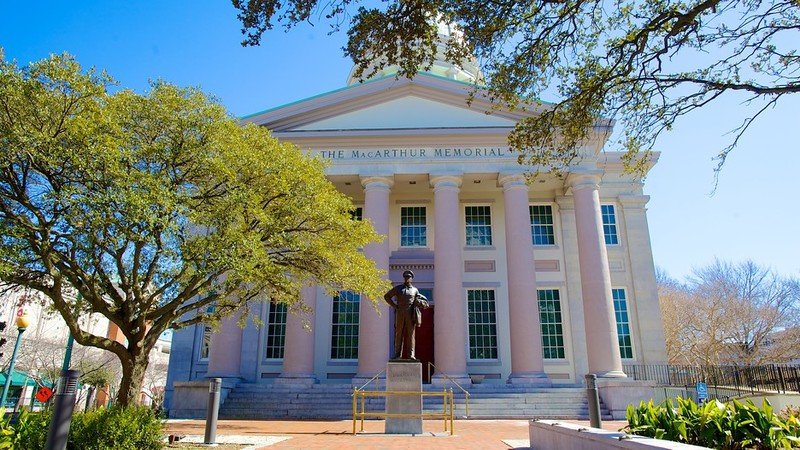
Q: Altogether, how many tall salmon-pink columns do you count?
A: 6